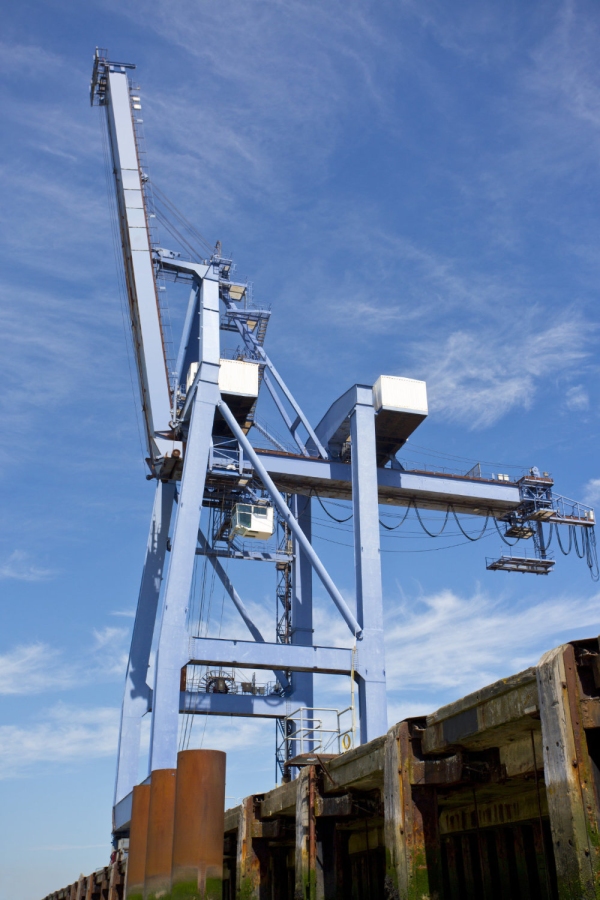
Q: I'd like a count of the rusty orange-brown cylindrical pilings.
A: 3